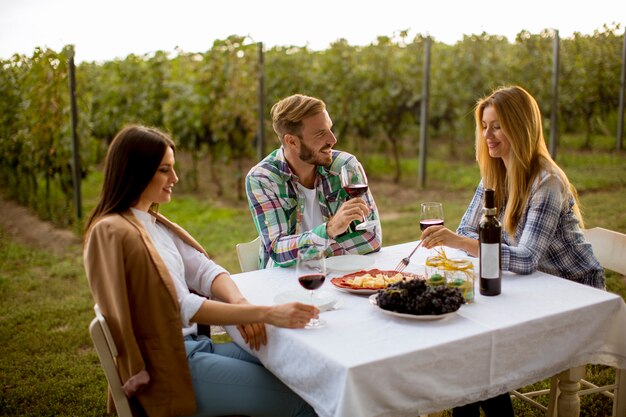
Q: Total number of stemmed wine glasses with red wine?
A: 3